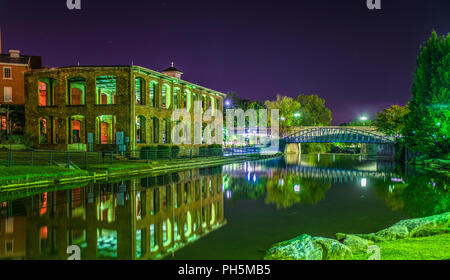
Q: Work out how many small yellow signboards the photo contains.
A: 0